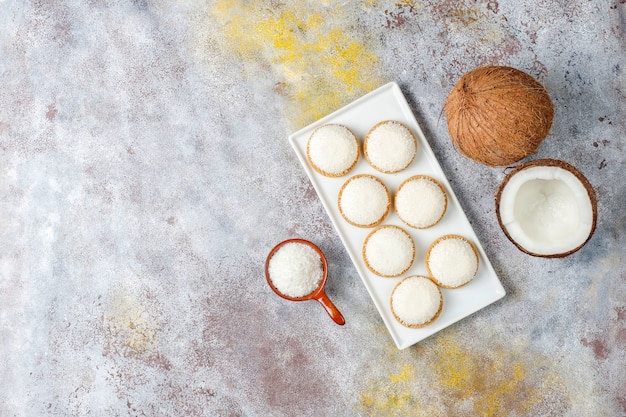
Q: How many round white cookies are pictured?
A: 7